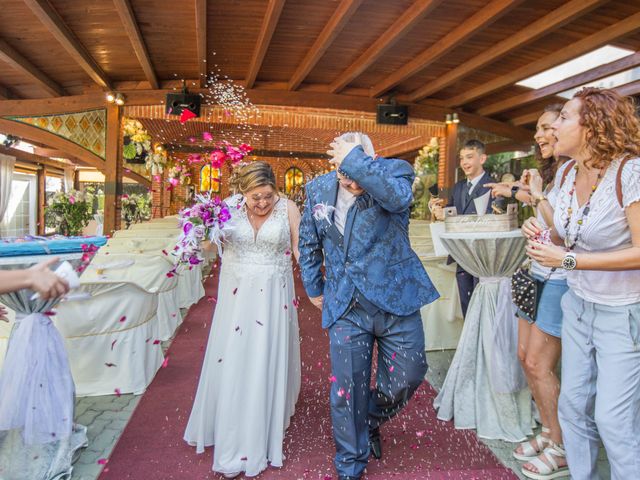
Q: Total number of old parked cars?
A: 0